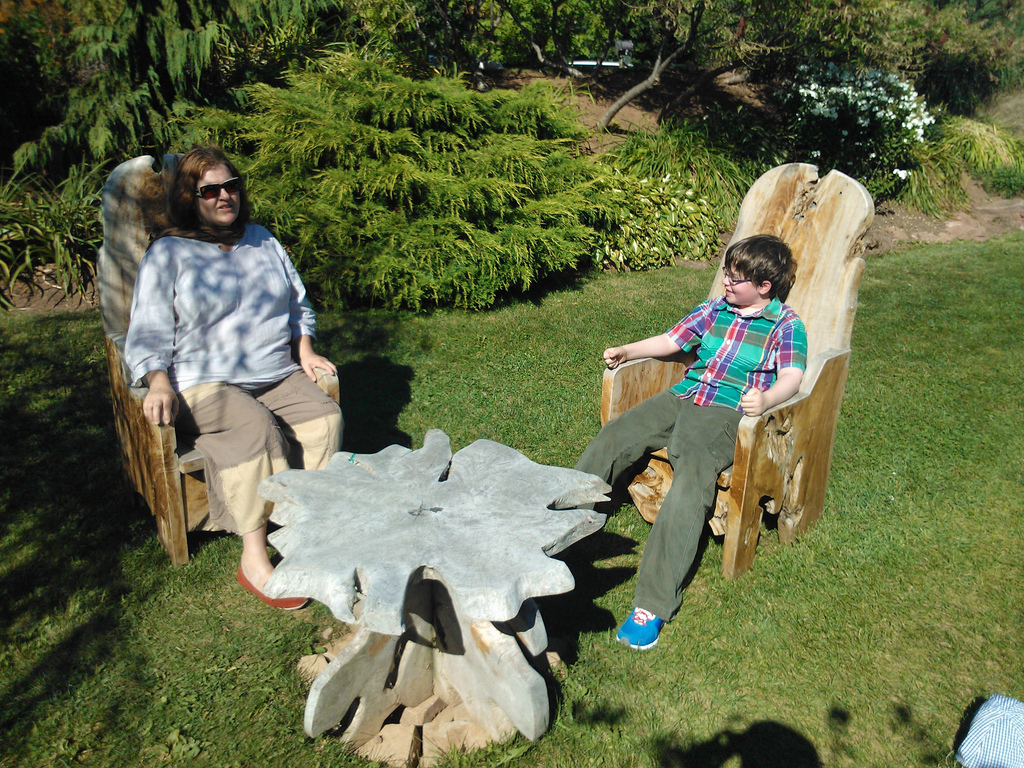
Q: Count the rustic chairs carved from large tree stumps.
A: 2